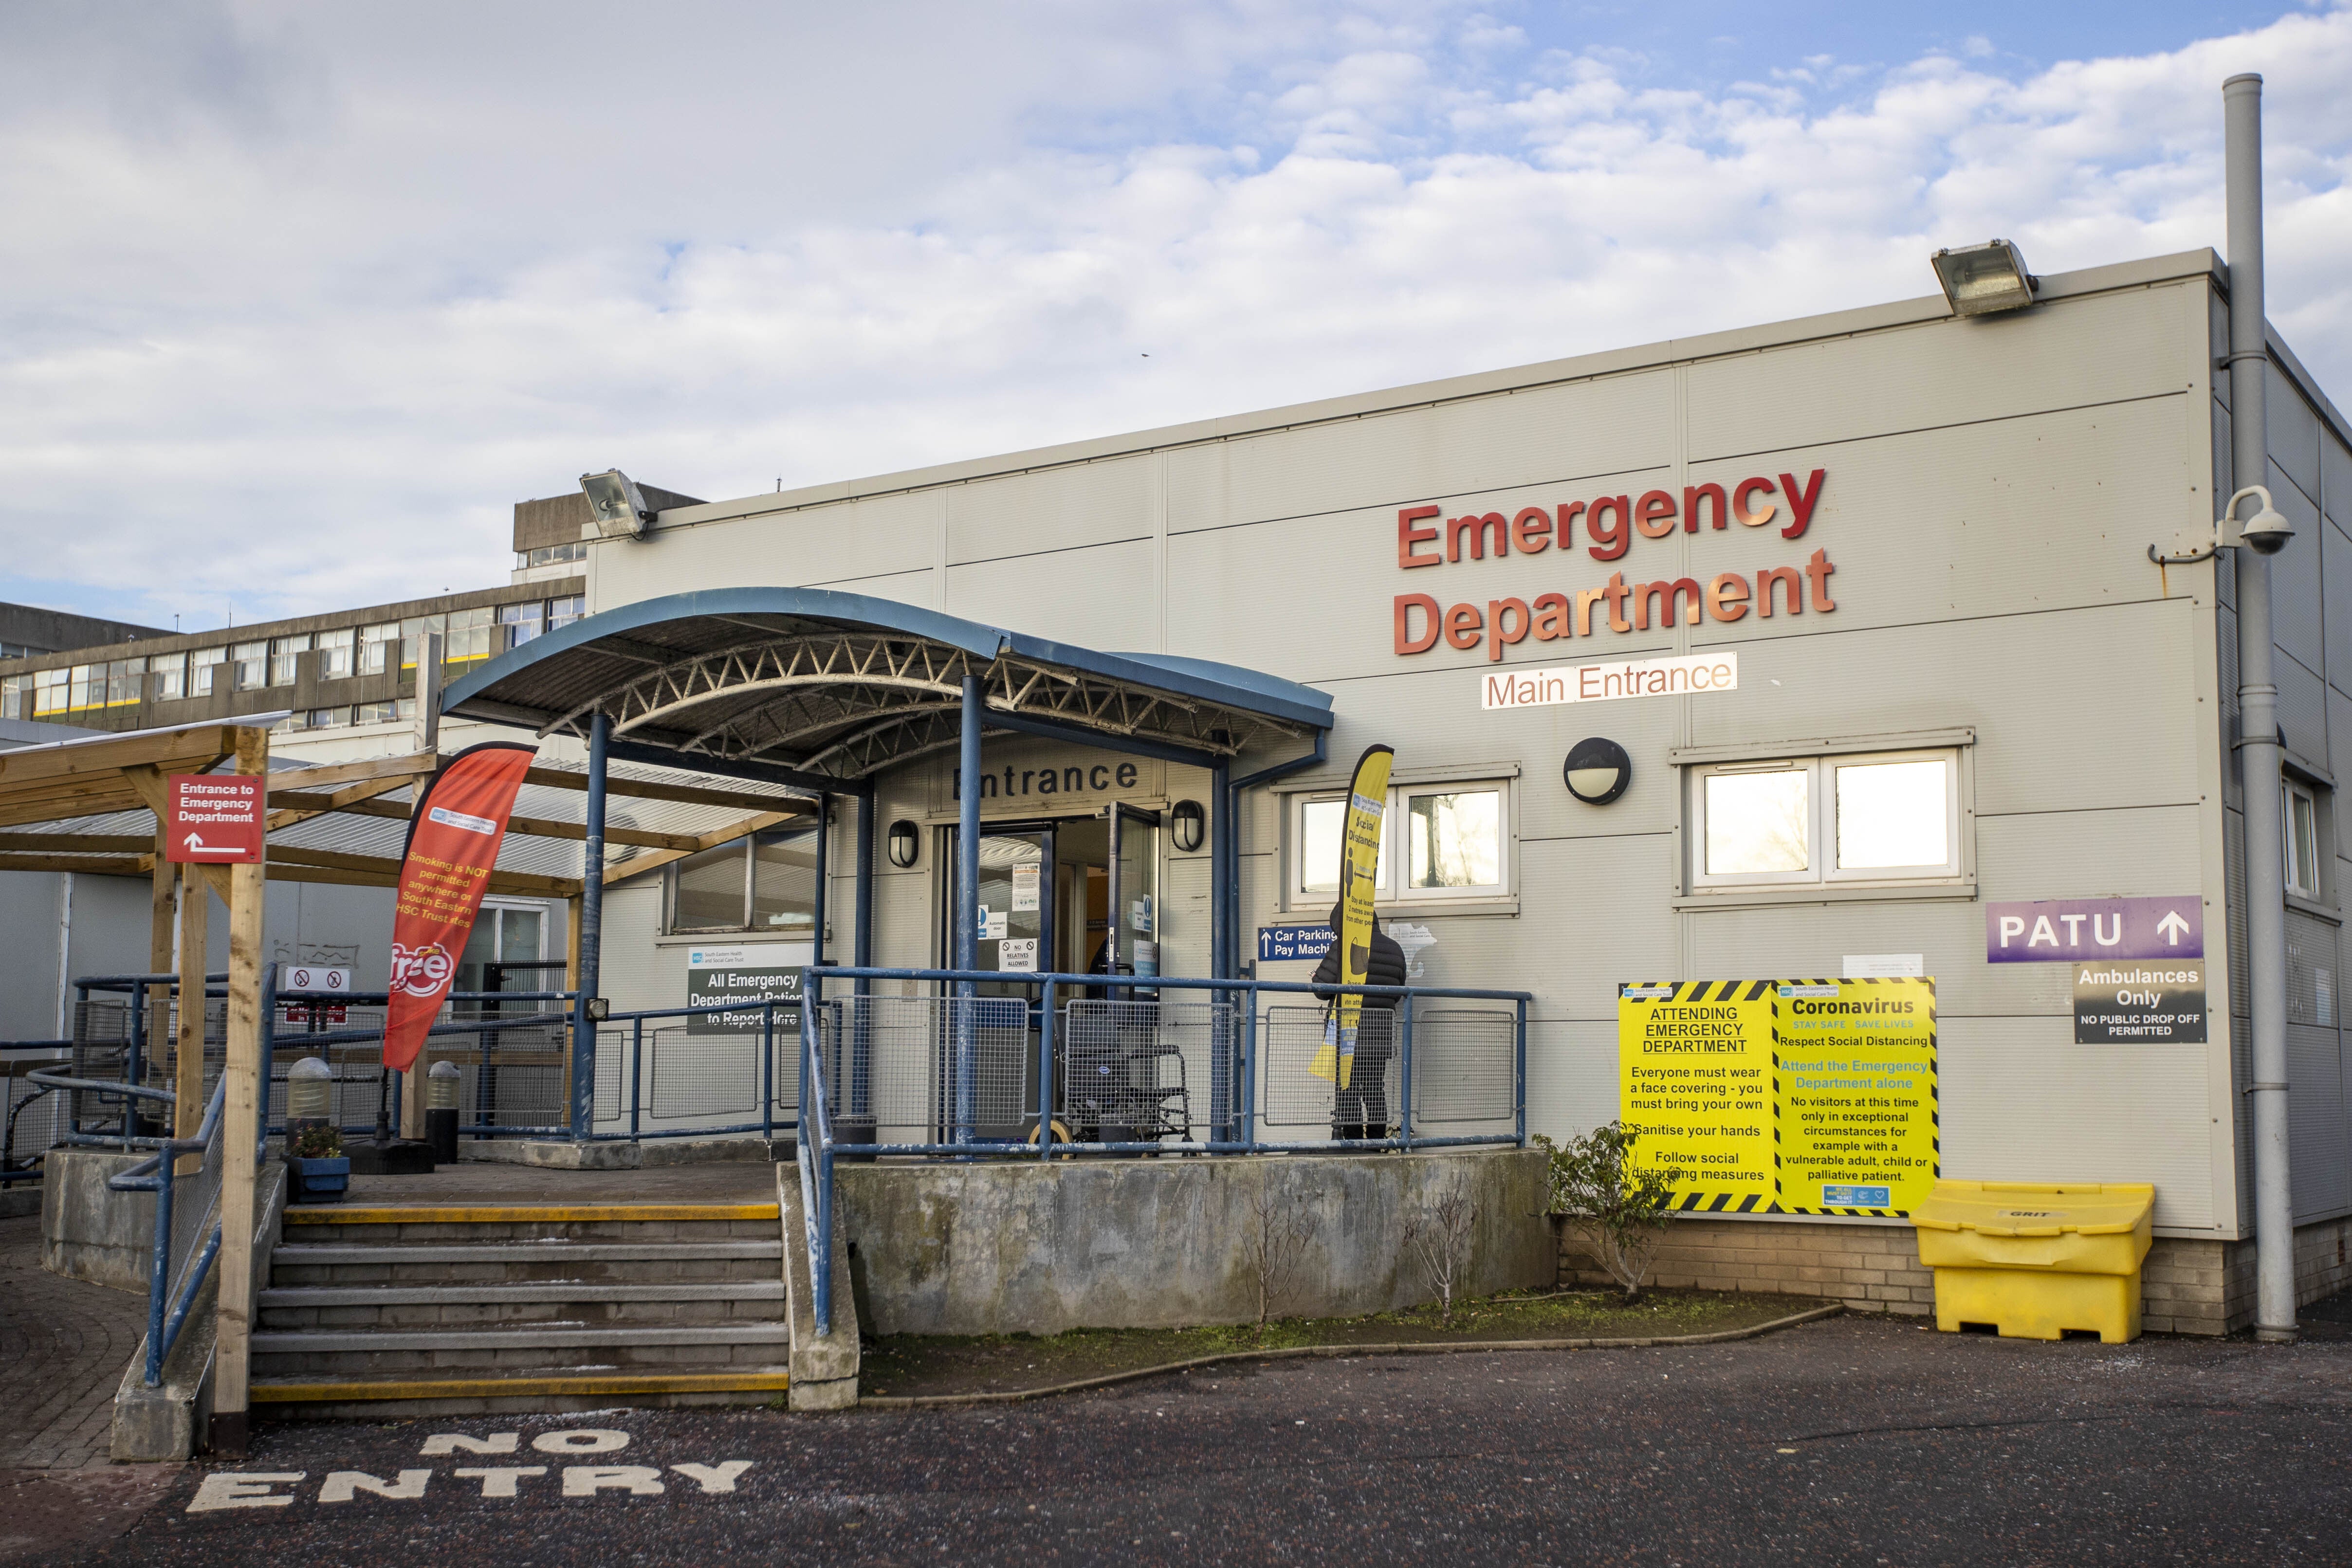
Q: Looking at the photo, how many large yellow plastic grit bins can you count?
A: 1